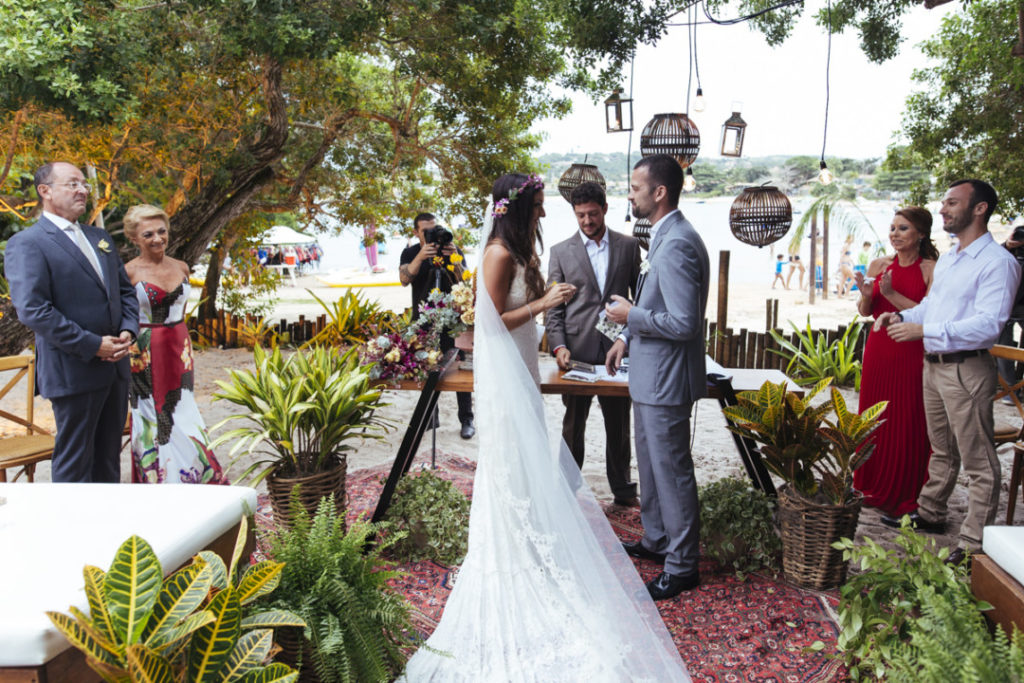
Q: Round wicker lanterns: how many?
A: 4